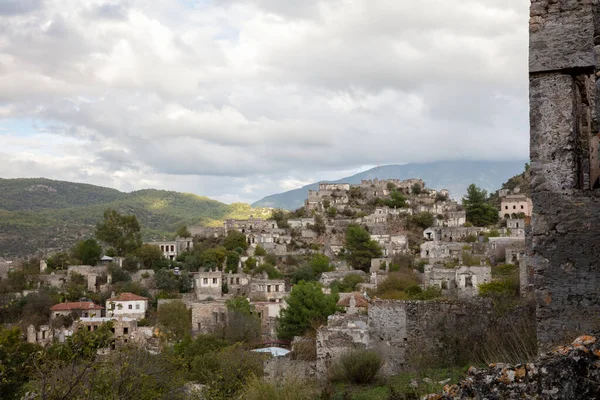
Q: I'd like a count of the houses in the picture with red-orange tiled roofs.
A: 3